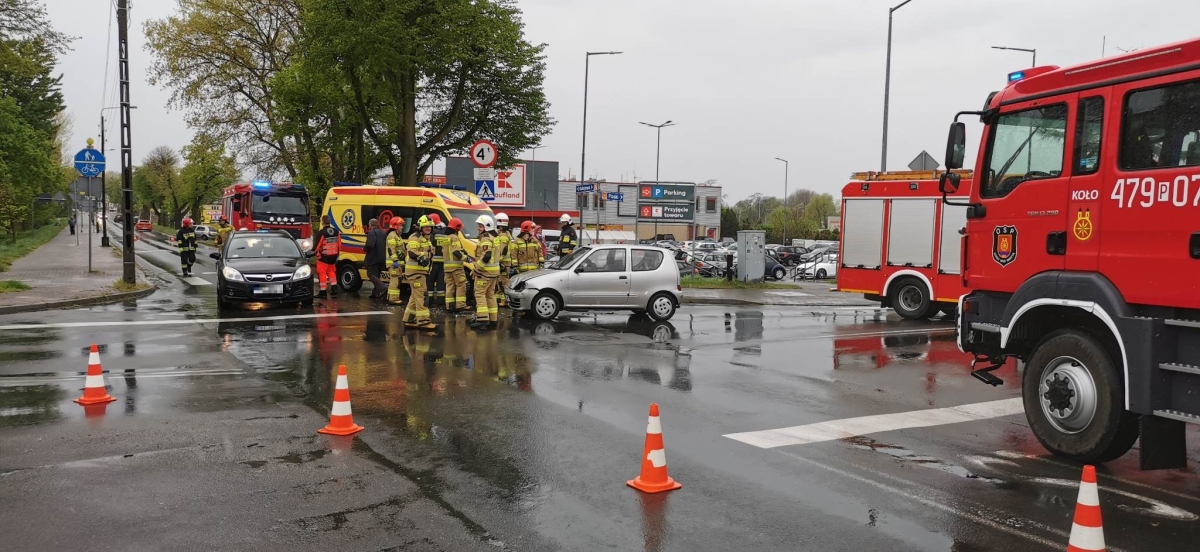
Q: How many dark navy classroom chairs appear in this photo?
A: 0